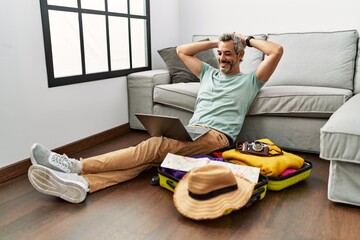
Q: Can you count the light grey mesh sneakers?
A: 2